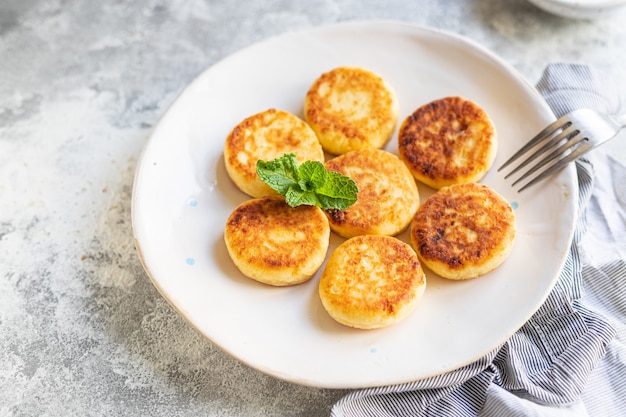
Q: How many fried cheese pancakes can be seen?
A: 7